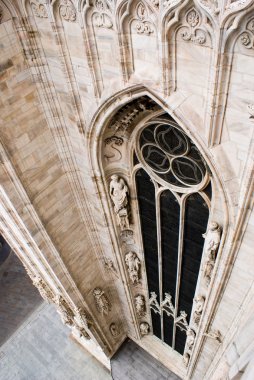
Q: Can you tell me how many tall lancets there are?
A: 3